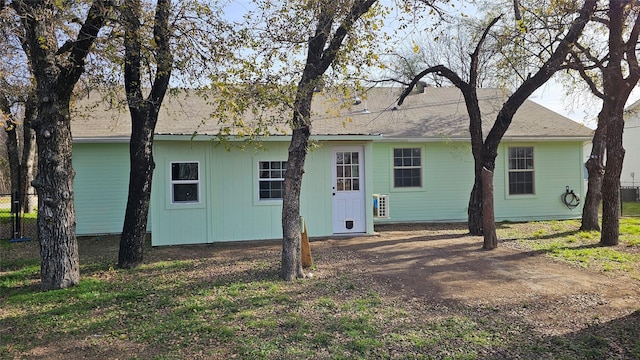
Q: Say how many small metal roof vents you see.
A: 3